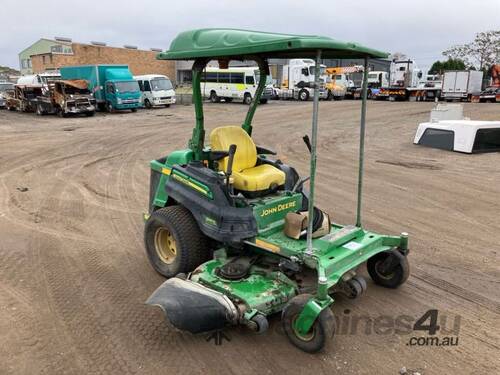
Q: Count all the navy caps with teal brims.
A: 0